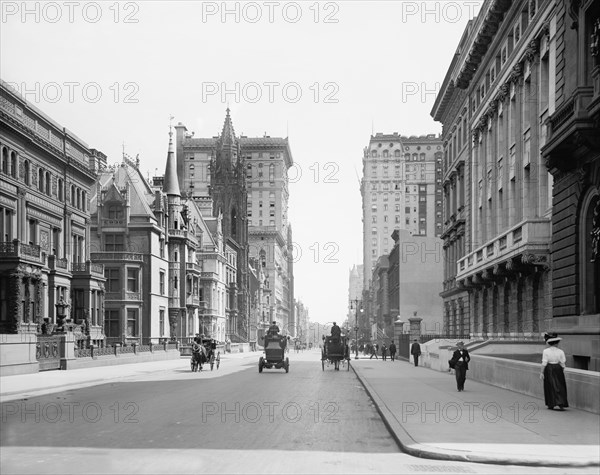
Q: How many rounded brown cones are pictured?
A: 0